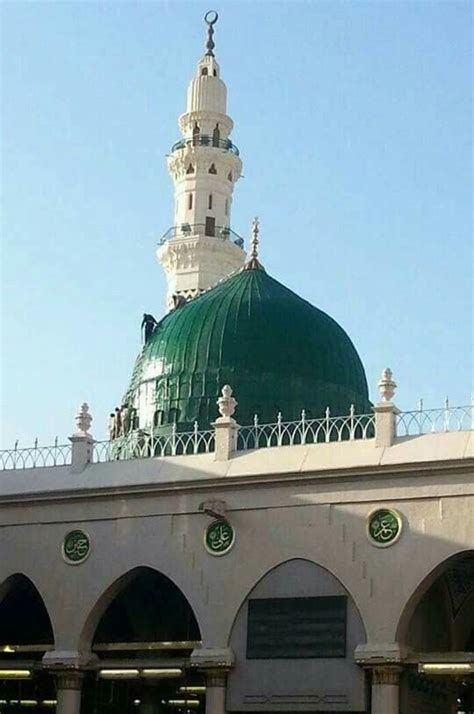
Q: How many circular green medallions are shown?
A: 3